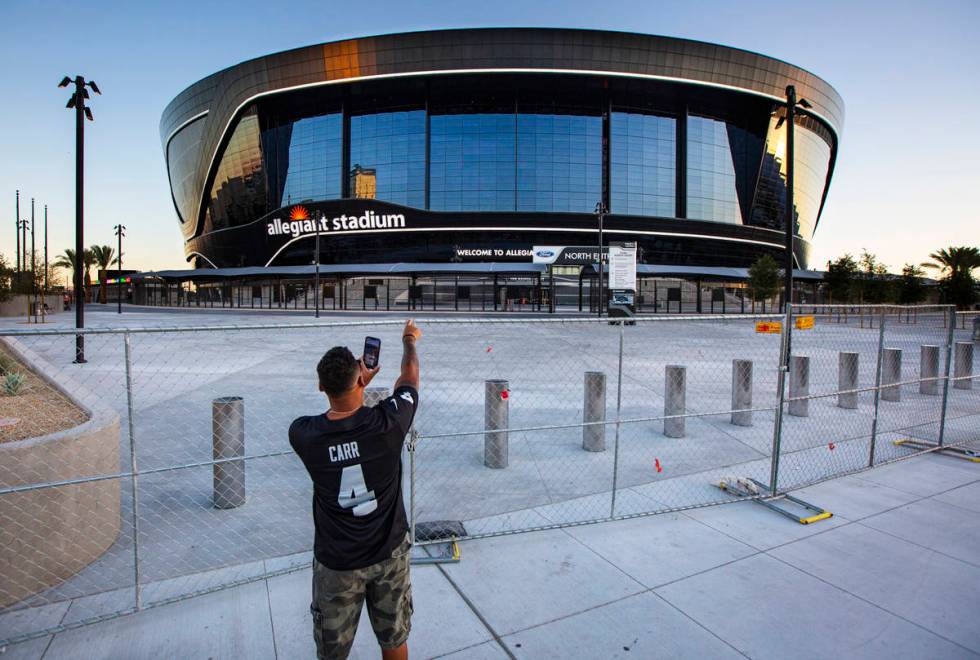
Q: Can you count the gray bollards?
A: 11